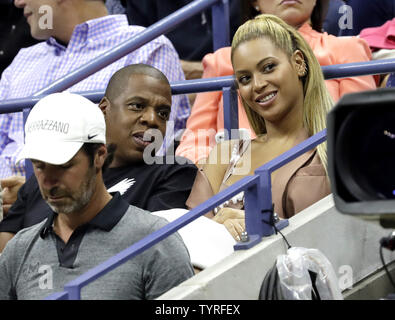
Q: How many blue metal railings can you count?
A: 3